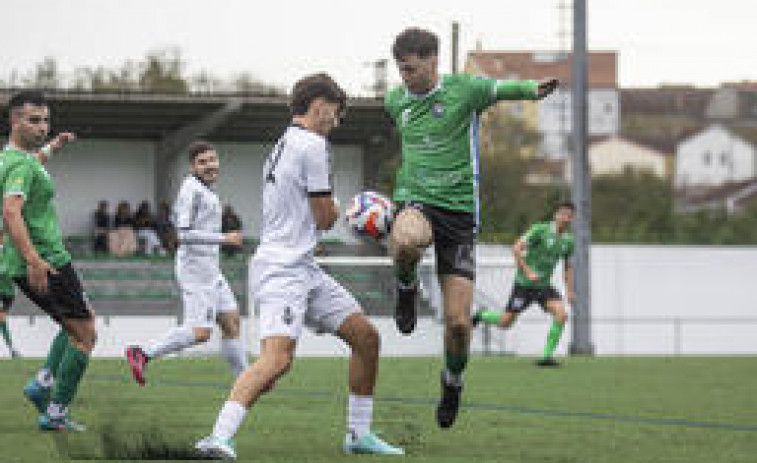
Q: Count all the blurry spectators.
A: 5